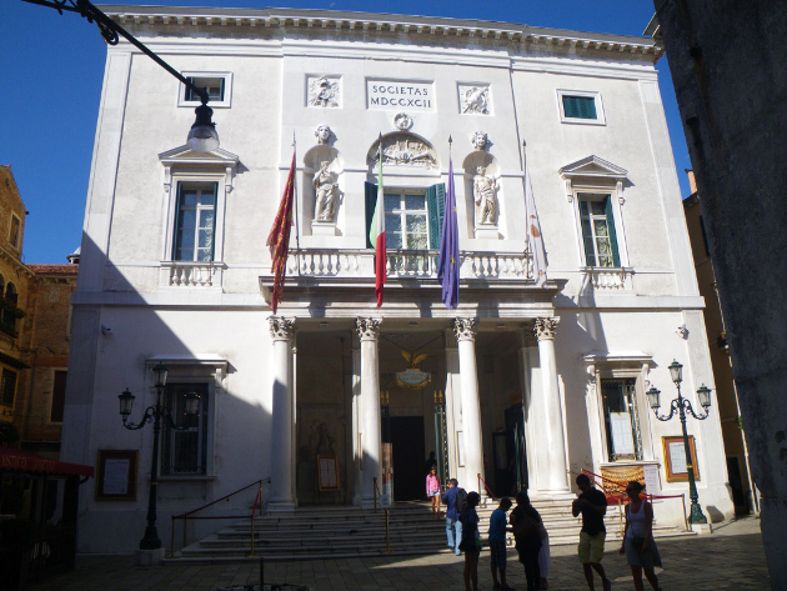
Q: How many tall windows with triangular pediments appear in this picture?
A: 2